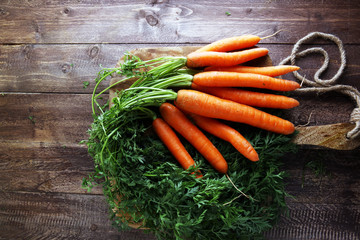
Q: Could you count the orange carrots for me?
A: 9